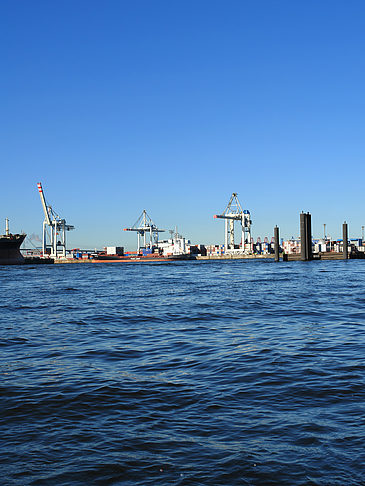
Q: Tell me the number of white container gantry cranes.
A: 3